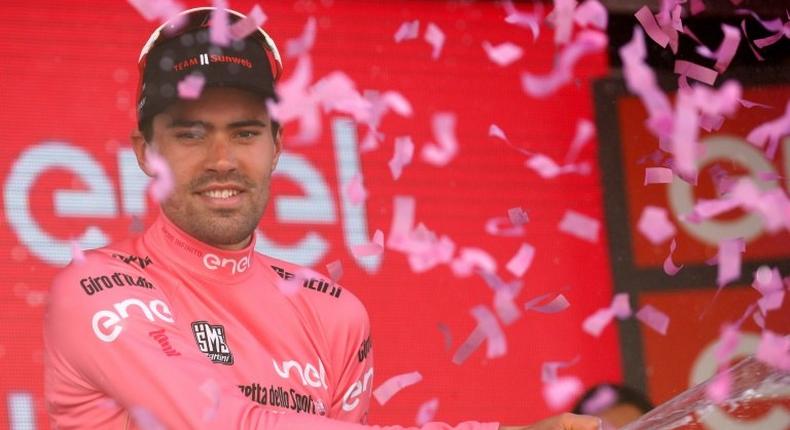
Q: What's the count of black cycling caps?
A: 1